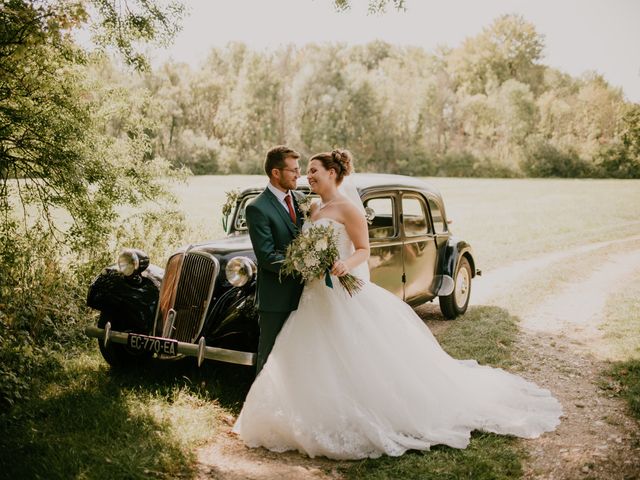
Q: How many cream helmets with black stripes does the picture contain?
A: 0